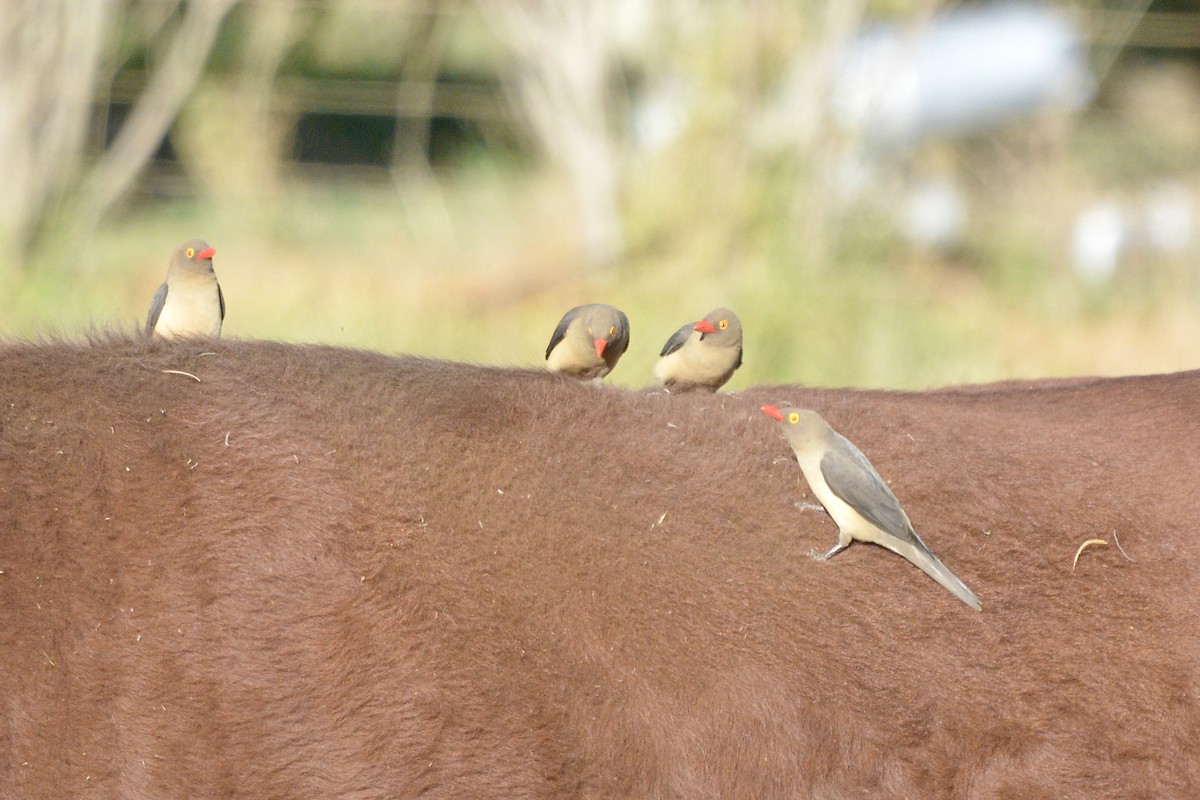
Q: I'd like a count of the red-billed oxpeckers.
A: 4